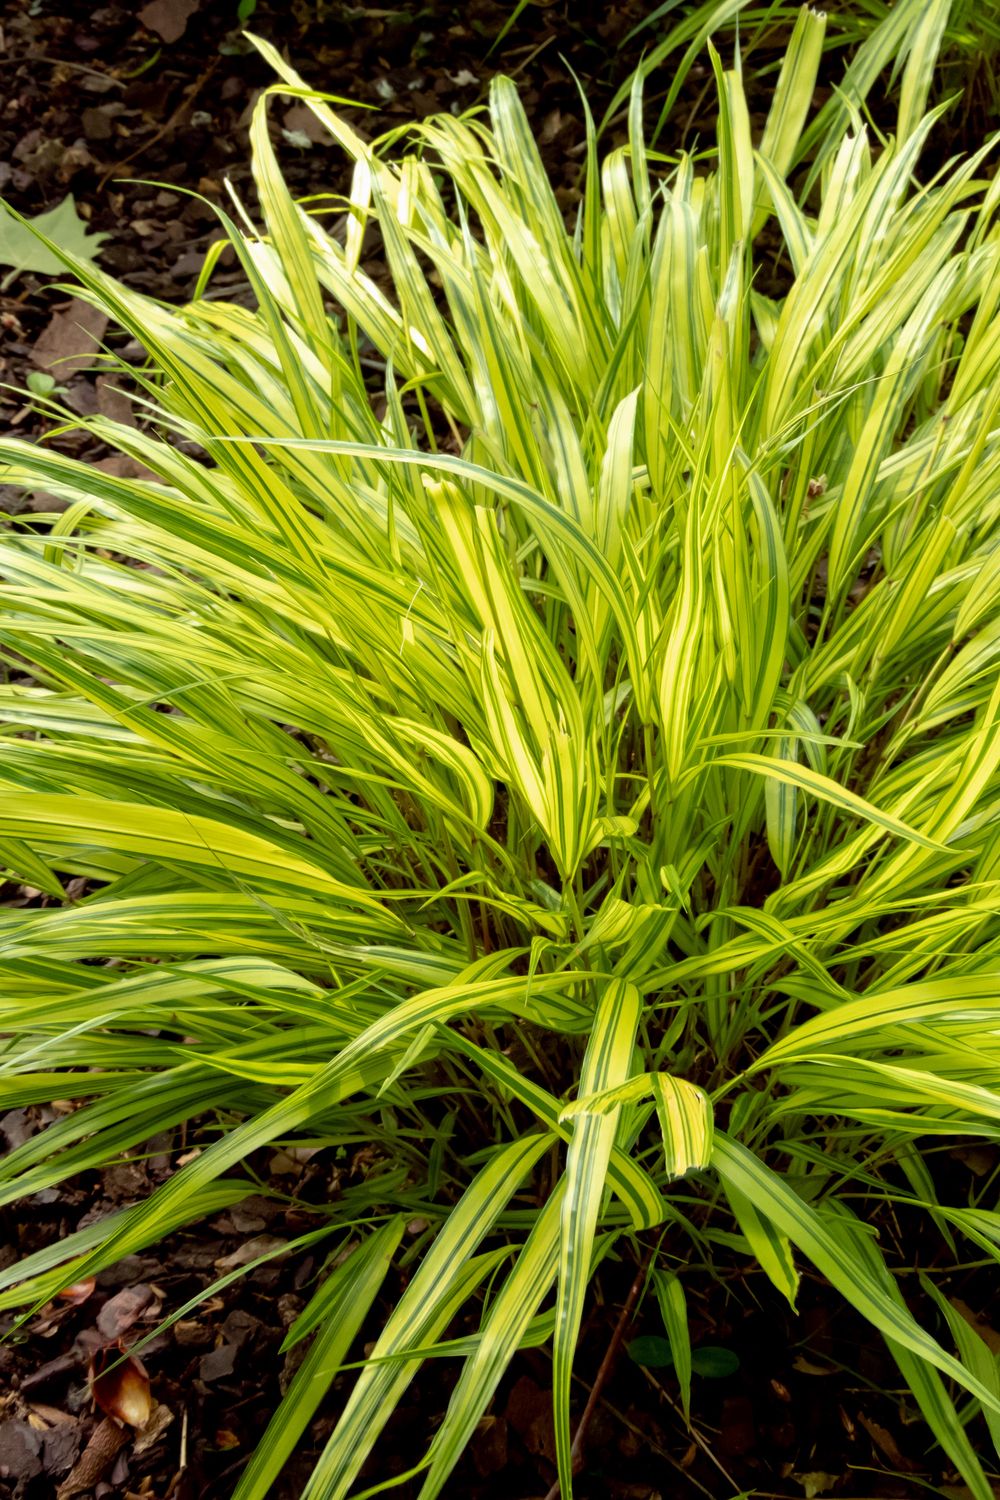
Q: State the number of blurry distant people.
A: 0